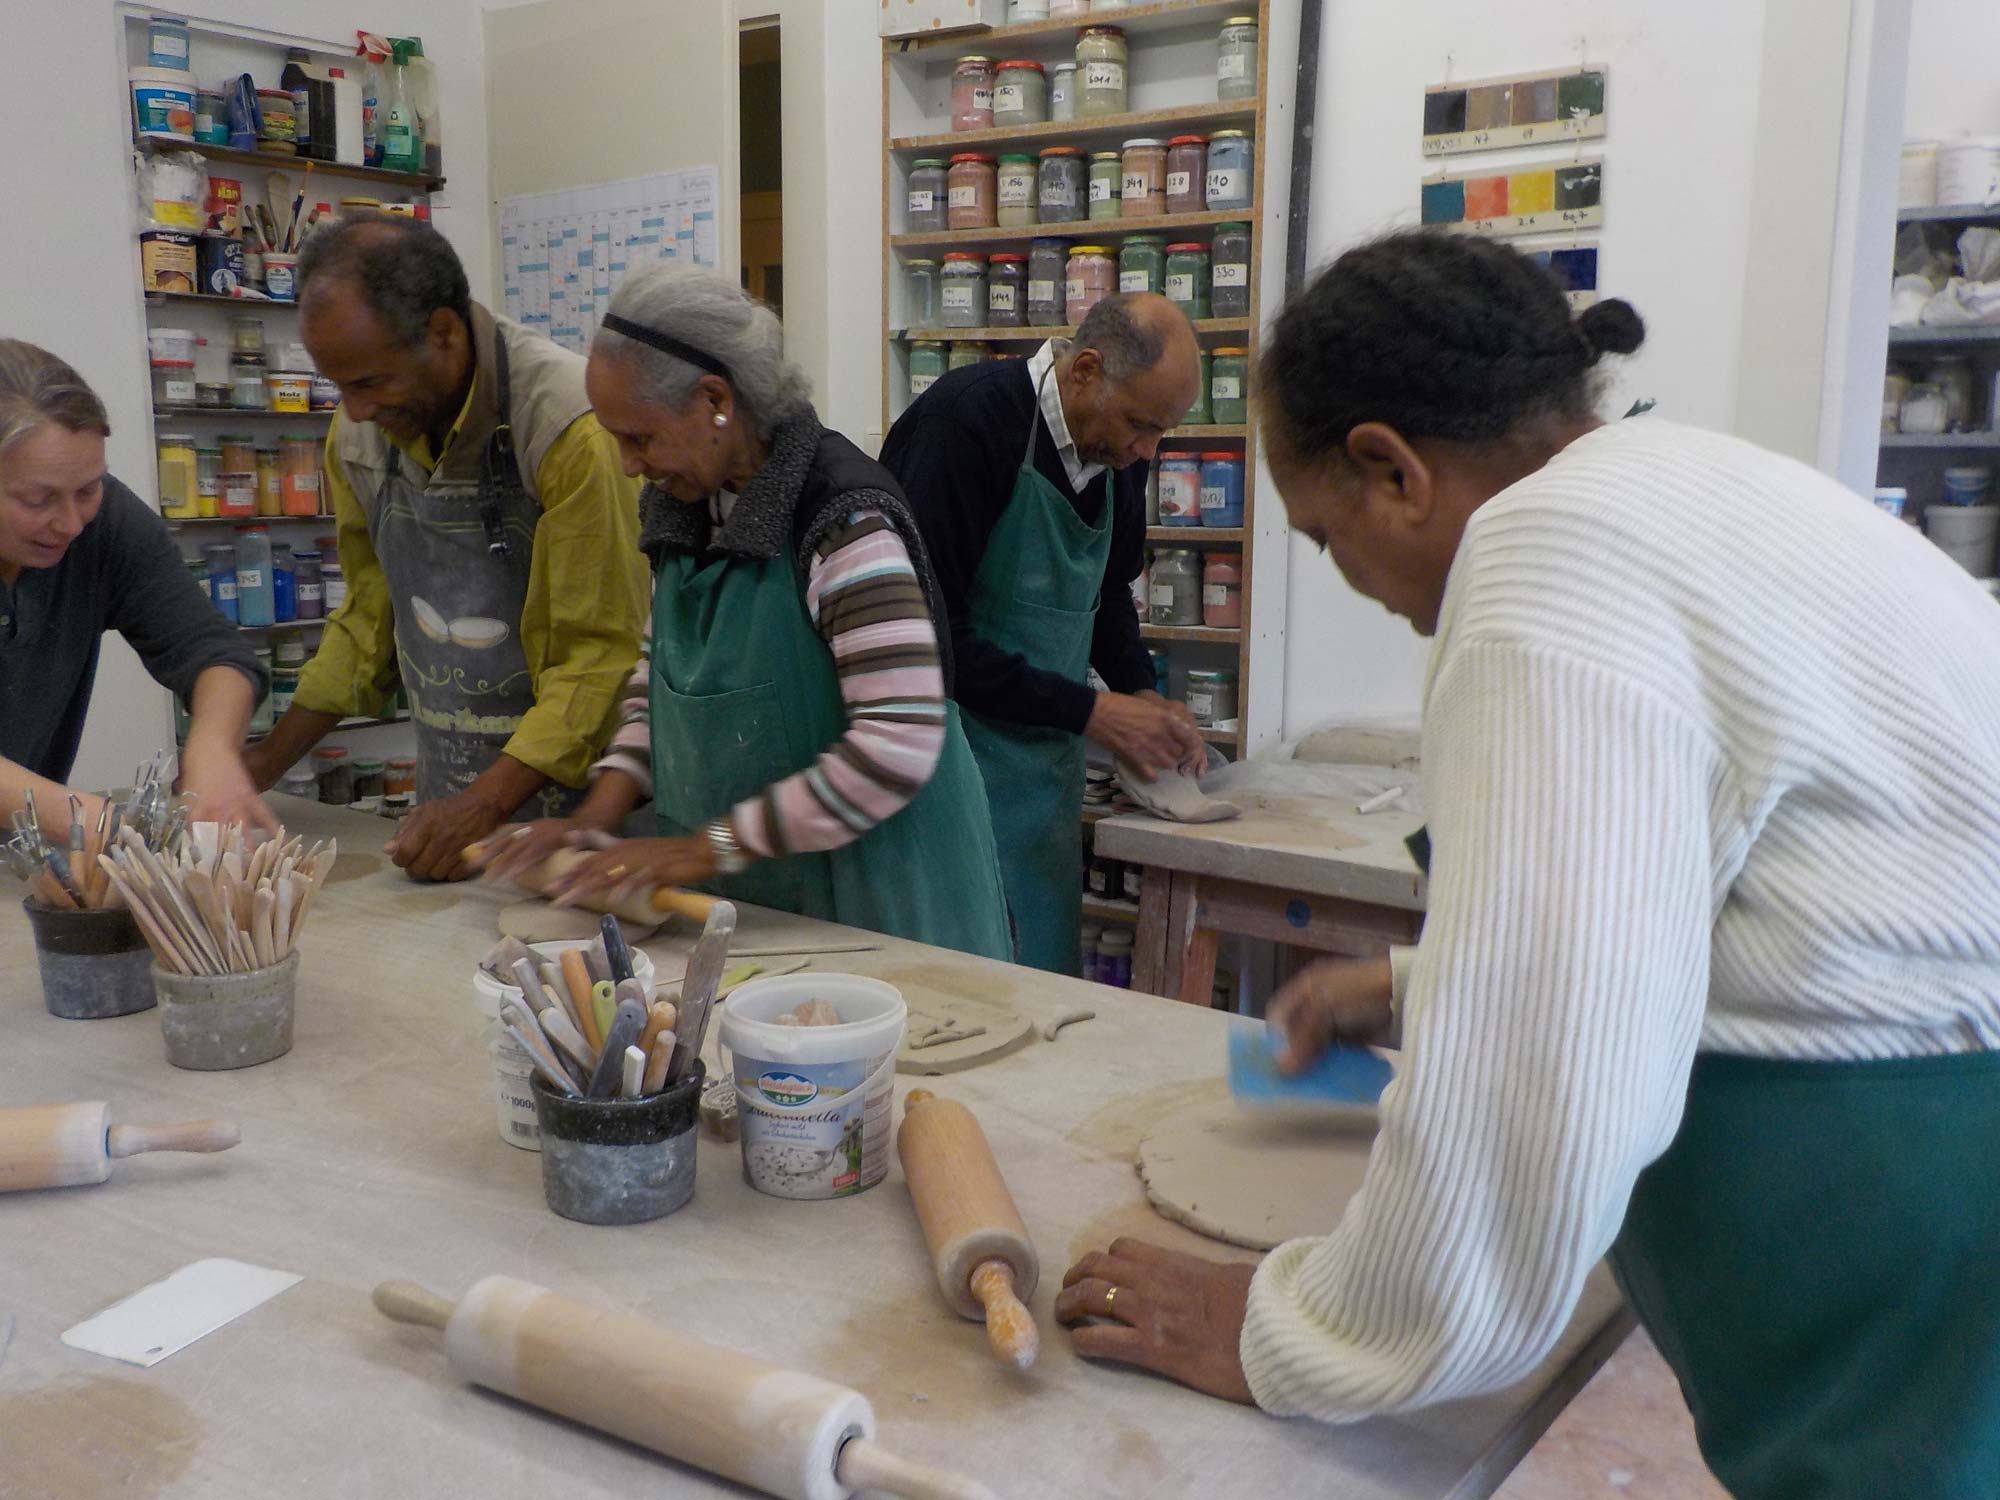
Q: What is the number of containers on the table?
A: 5